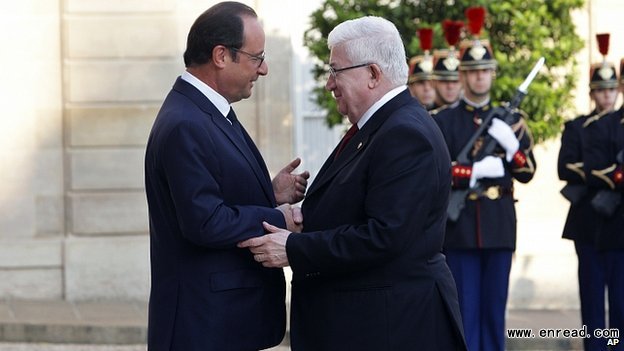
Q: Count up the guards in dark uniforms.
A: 5